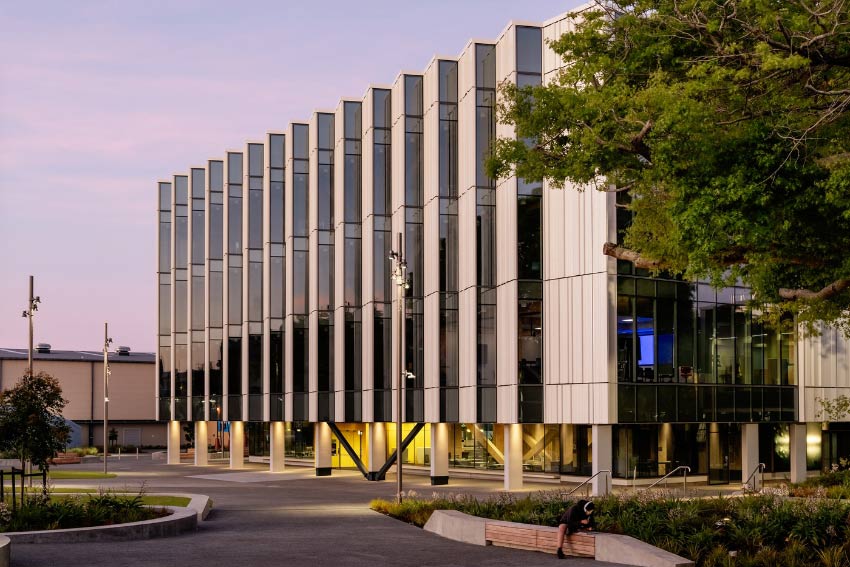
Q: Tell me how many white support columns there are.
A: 11